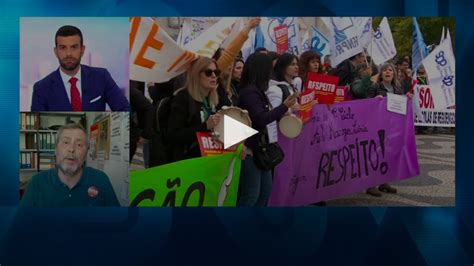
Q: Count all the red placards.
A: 5